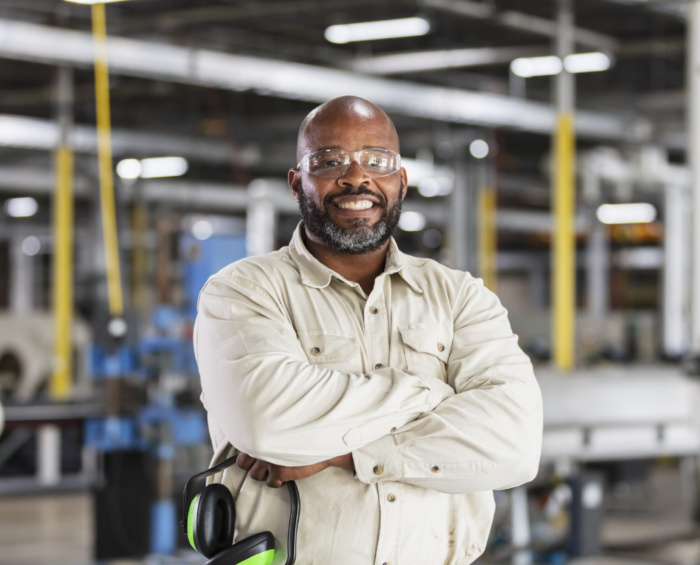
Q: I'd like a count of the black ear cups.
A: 2